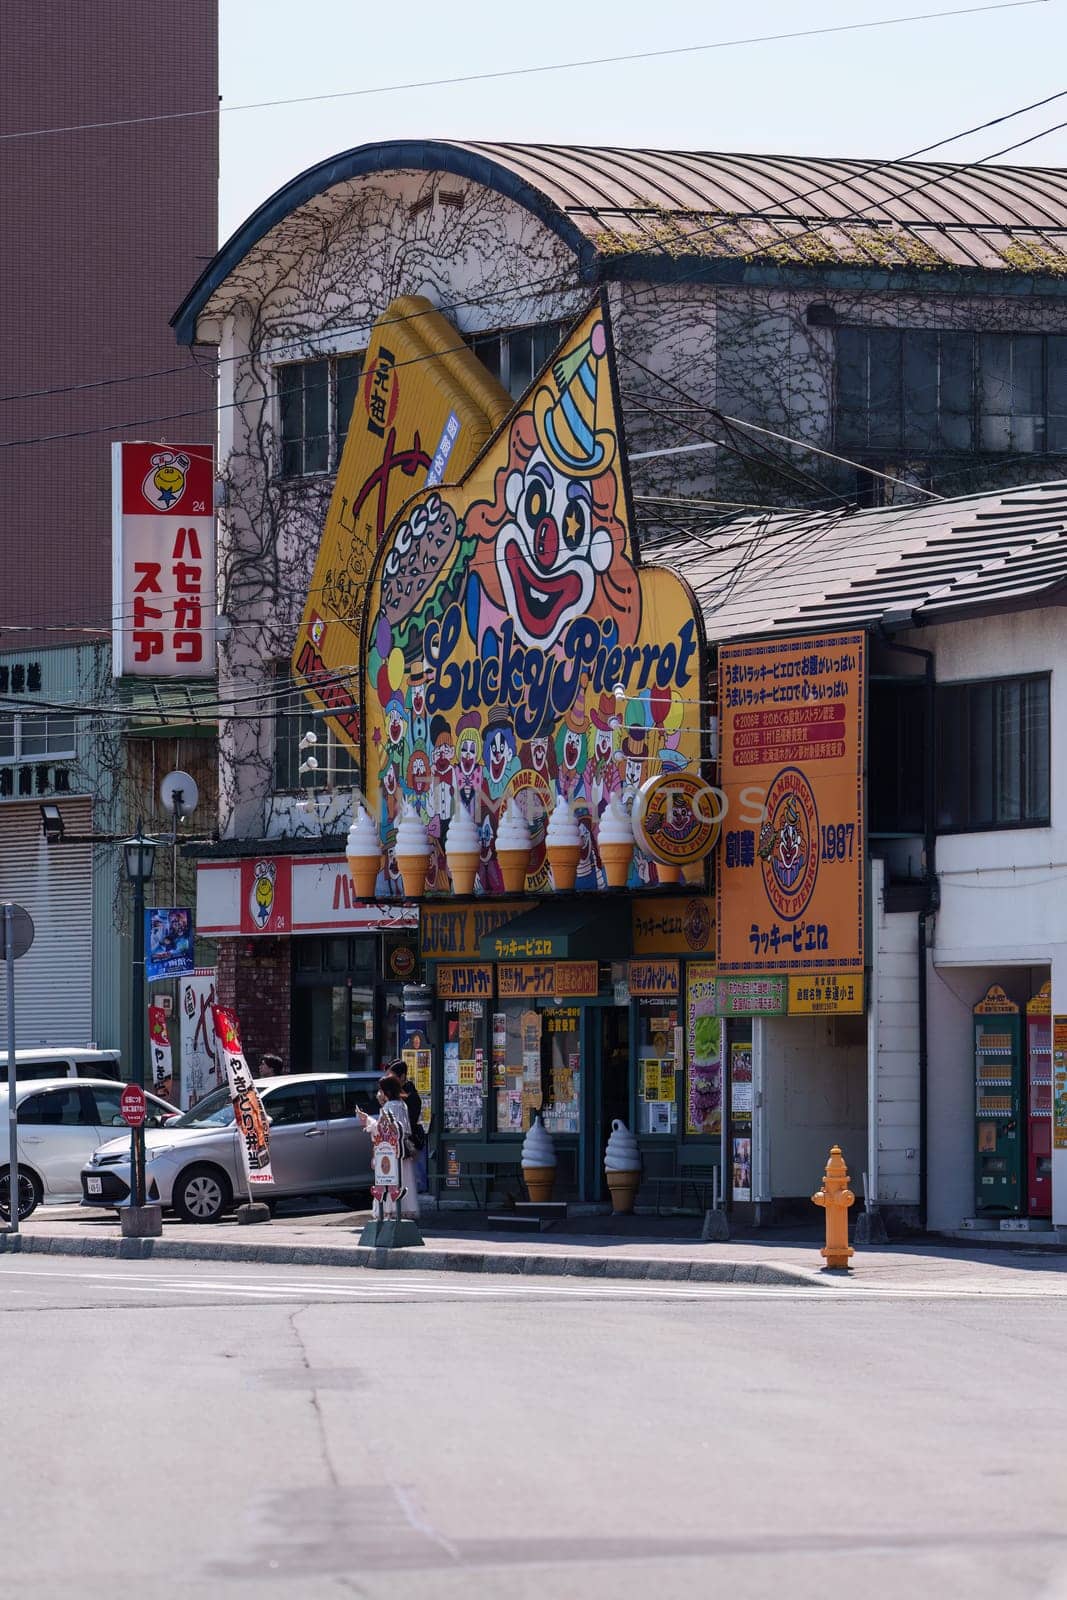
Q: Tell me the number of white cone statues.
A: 8